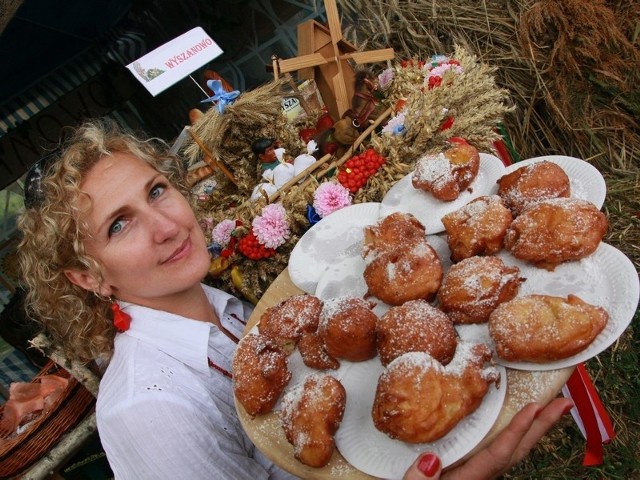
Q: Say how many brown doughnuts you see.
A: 14